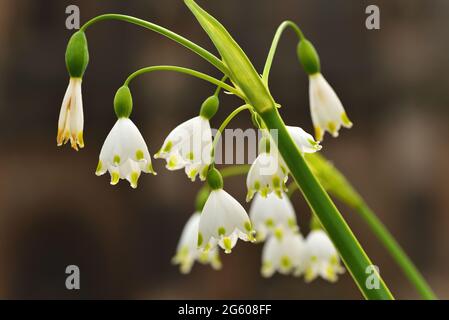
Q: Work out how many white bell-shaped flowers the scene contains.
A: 11